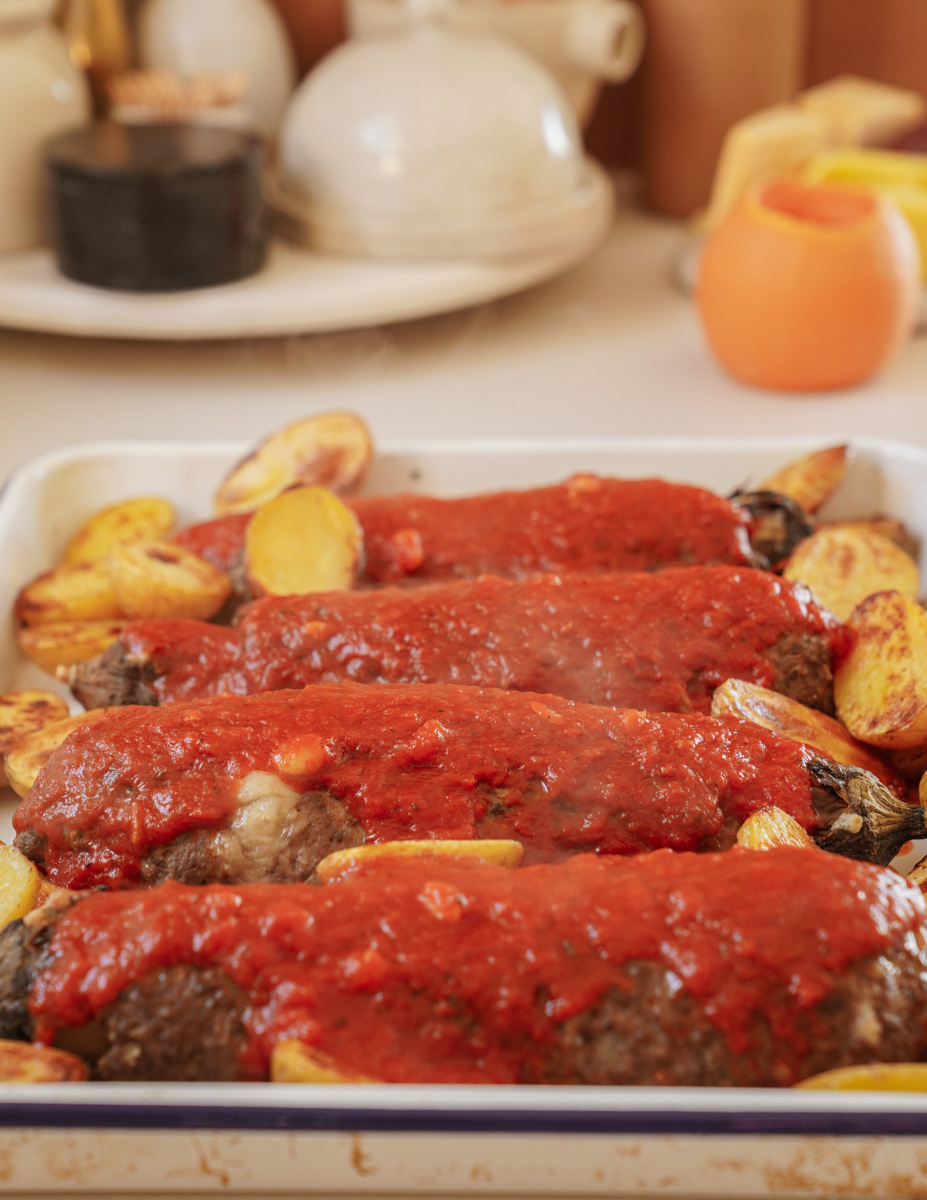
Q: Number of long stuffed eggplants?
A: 4